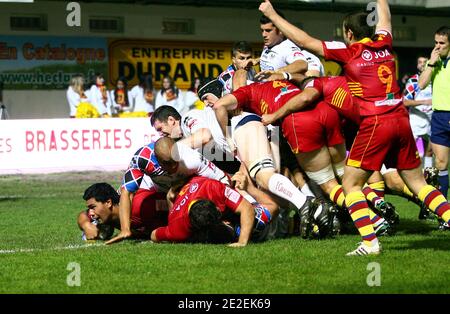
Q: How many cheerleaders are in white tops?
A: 6